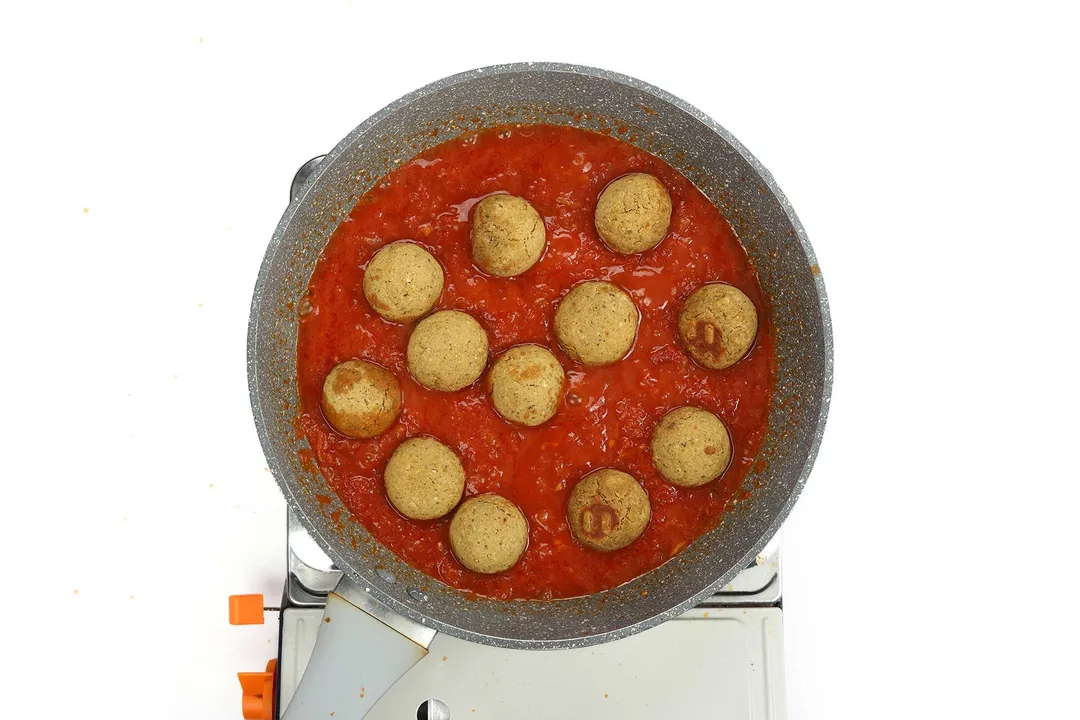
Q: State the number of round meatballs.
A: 12